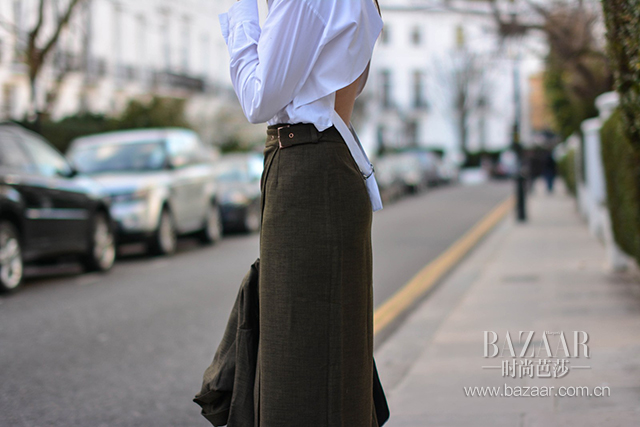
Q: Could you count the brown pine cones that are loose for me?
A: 0